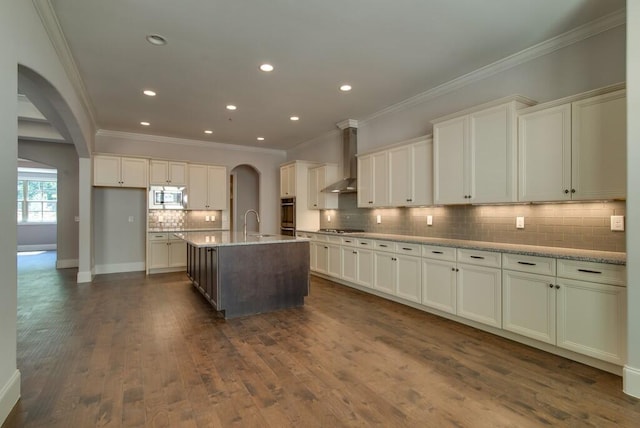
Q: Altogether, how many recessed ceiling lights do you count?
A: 9